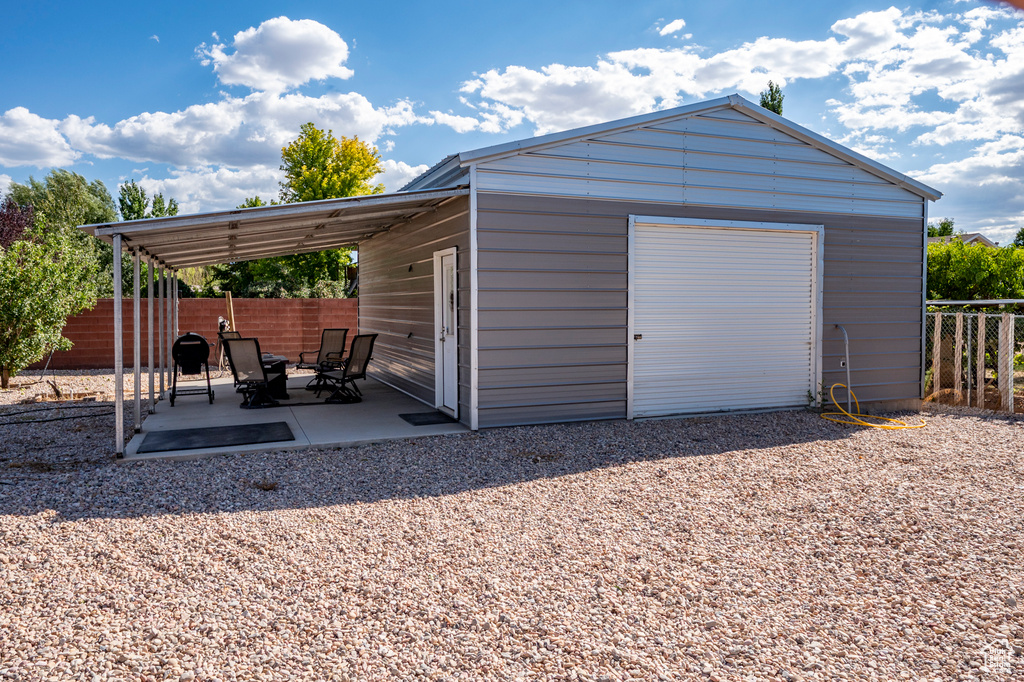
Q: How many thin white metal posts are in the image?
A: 6